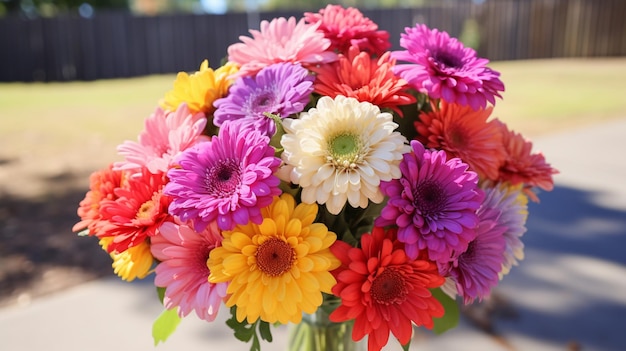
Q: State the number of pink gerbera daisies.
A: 3